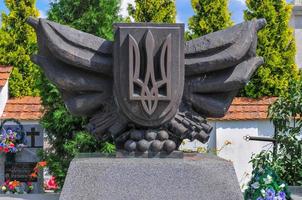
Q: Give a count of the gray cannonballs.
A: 7